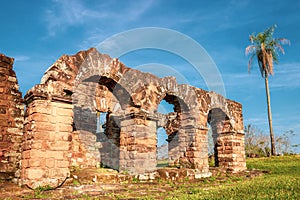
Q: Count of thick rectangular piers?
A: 4